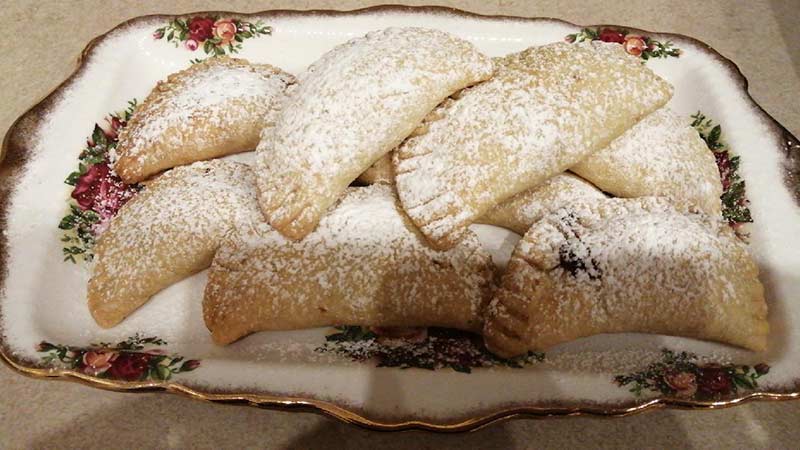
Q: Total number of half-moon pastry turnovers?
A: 8